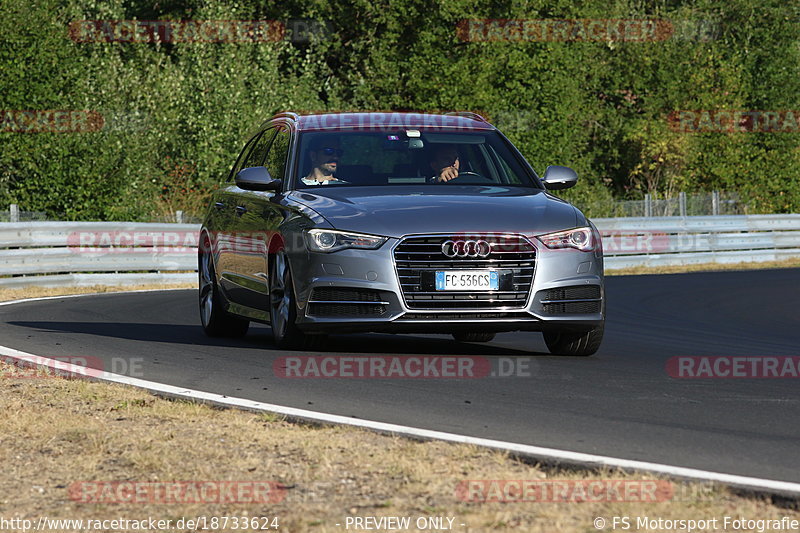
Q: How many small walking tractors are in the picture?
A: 0